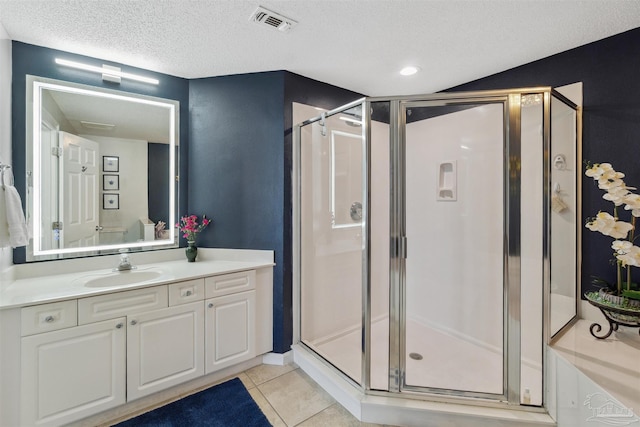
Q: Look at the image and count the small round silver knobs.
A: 5